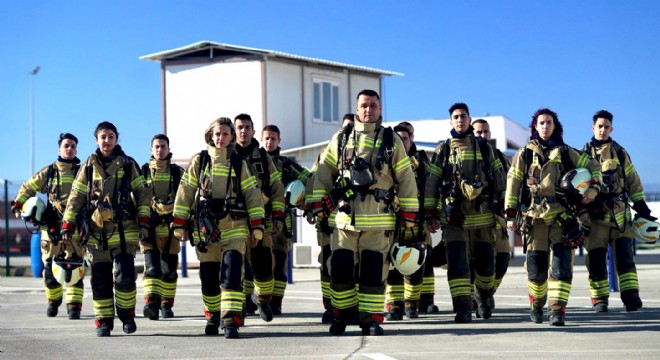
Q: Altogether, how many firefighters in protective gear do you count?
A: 14